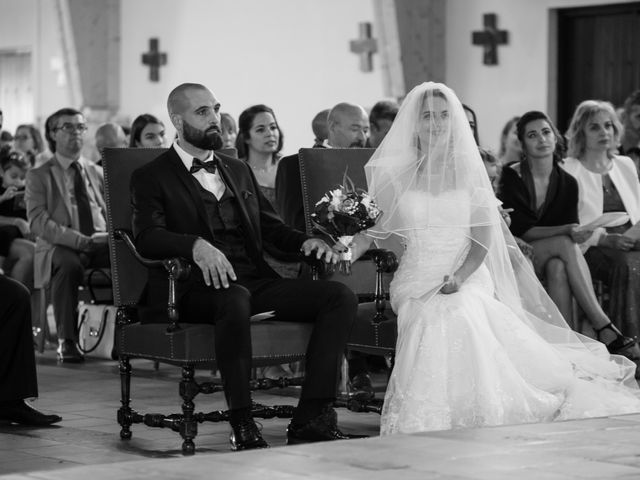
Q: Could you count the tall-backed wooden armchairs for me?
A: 2